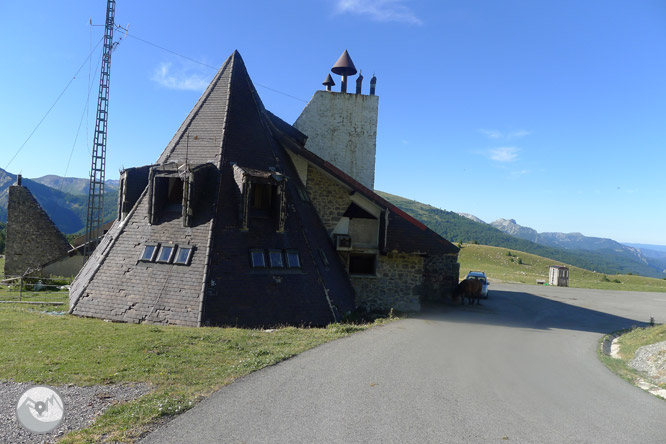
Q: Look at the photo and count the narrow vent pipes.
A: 2